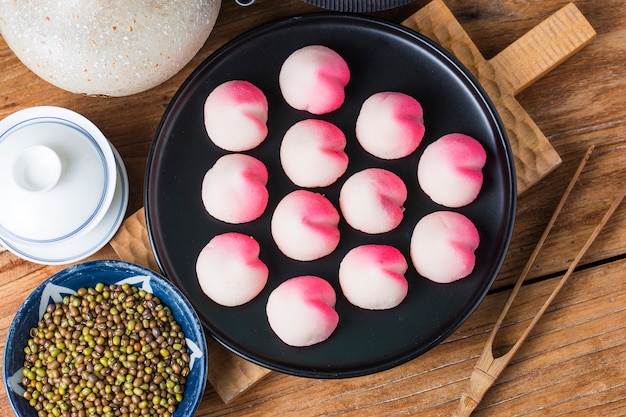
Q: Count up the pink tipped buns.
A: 12